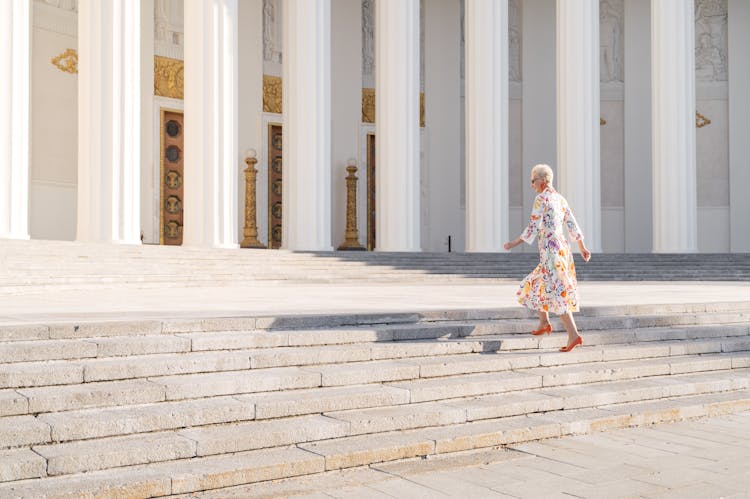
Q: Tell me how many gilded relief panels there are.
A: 3